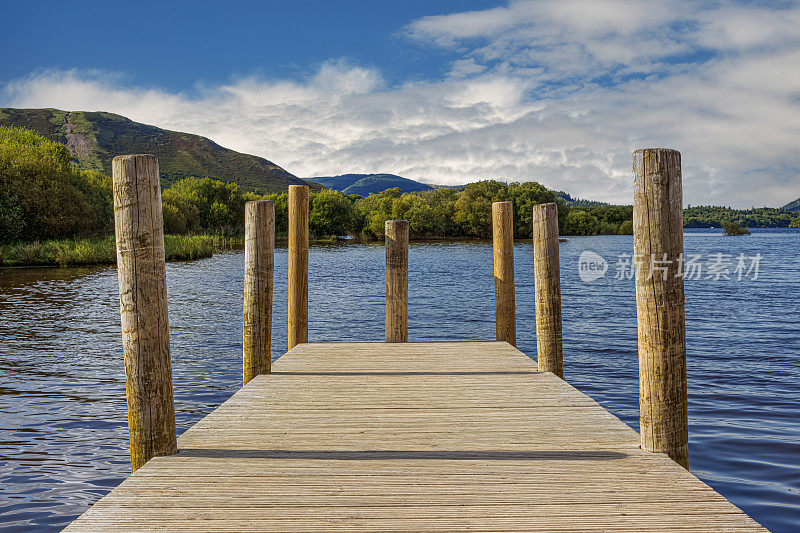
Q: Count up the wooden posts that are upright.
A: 7